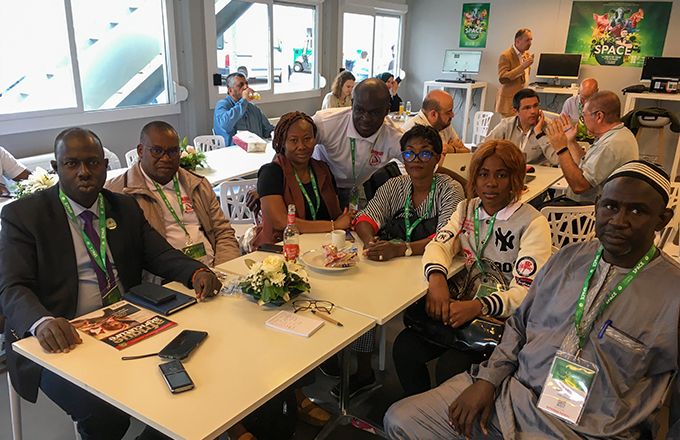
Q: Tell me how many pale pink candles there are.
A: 0